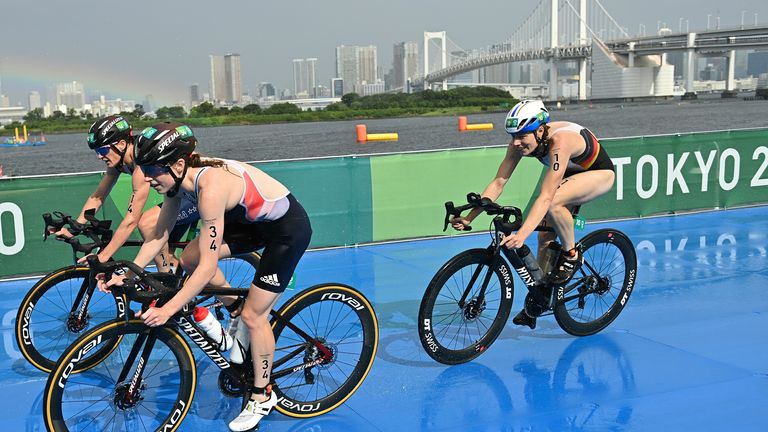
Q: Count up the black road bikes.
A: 3